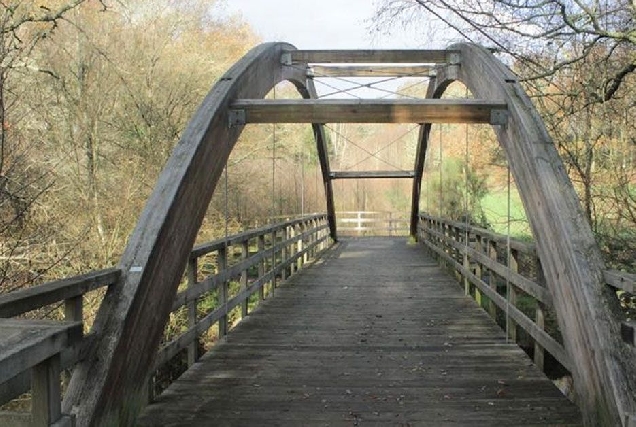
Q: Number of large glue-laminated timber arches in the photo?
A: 2